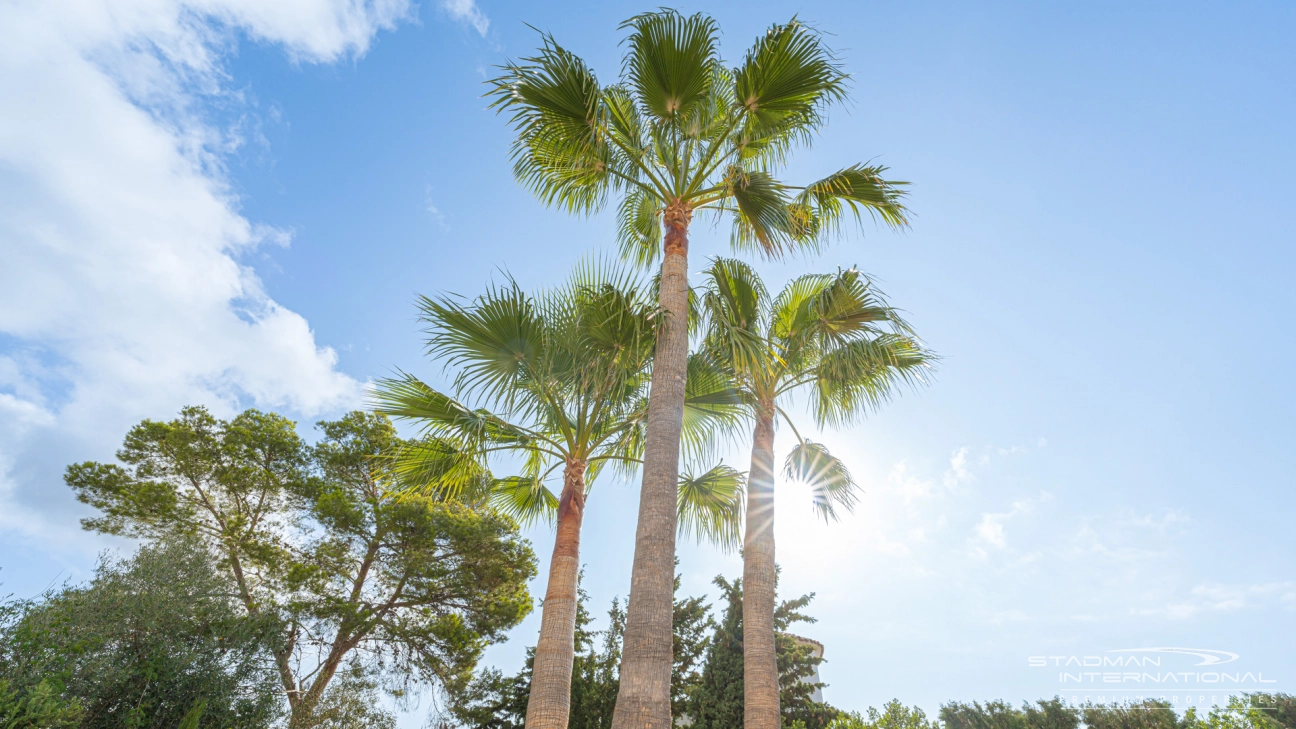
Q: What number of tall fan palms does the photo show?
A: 3